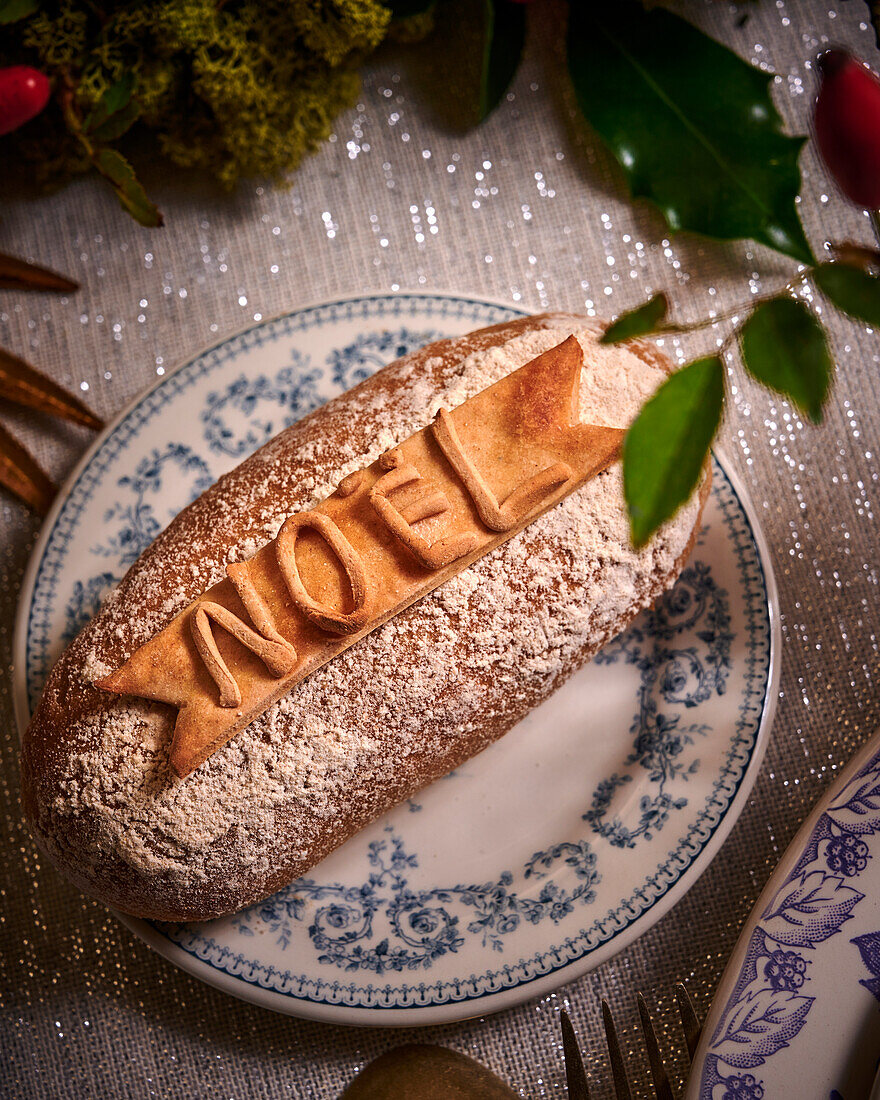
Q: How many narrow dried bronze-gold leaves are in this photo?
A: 3